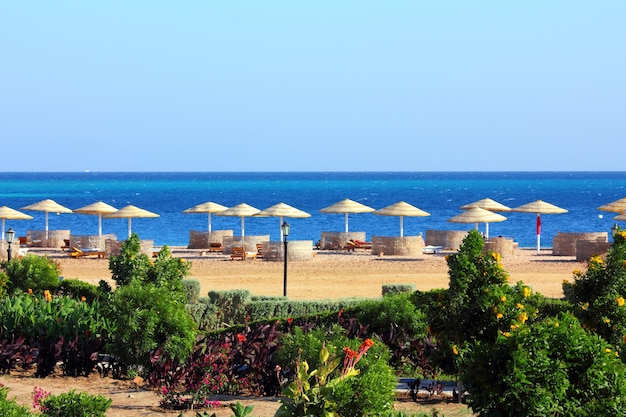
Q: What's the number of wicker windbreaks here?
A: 13